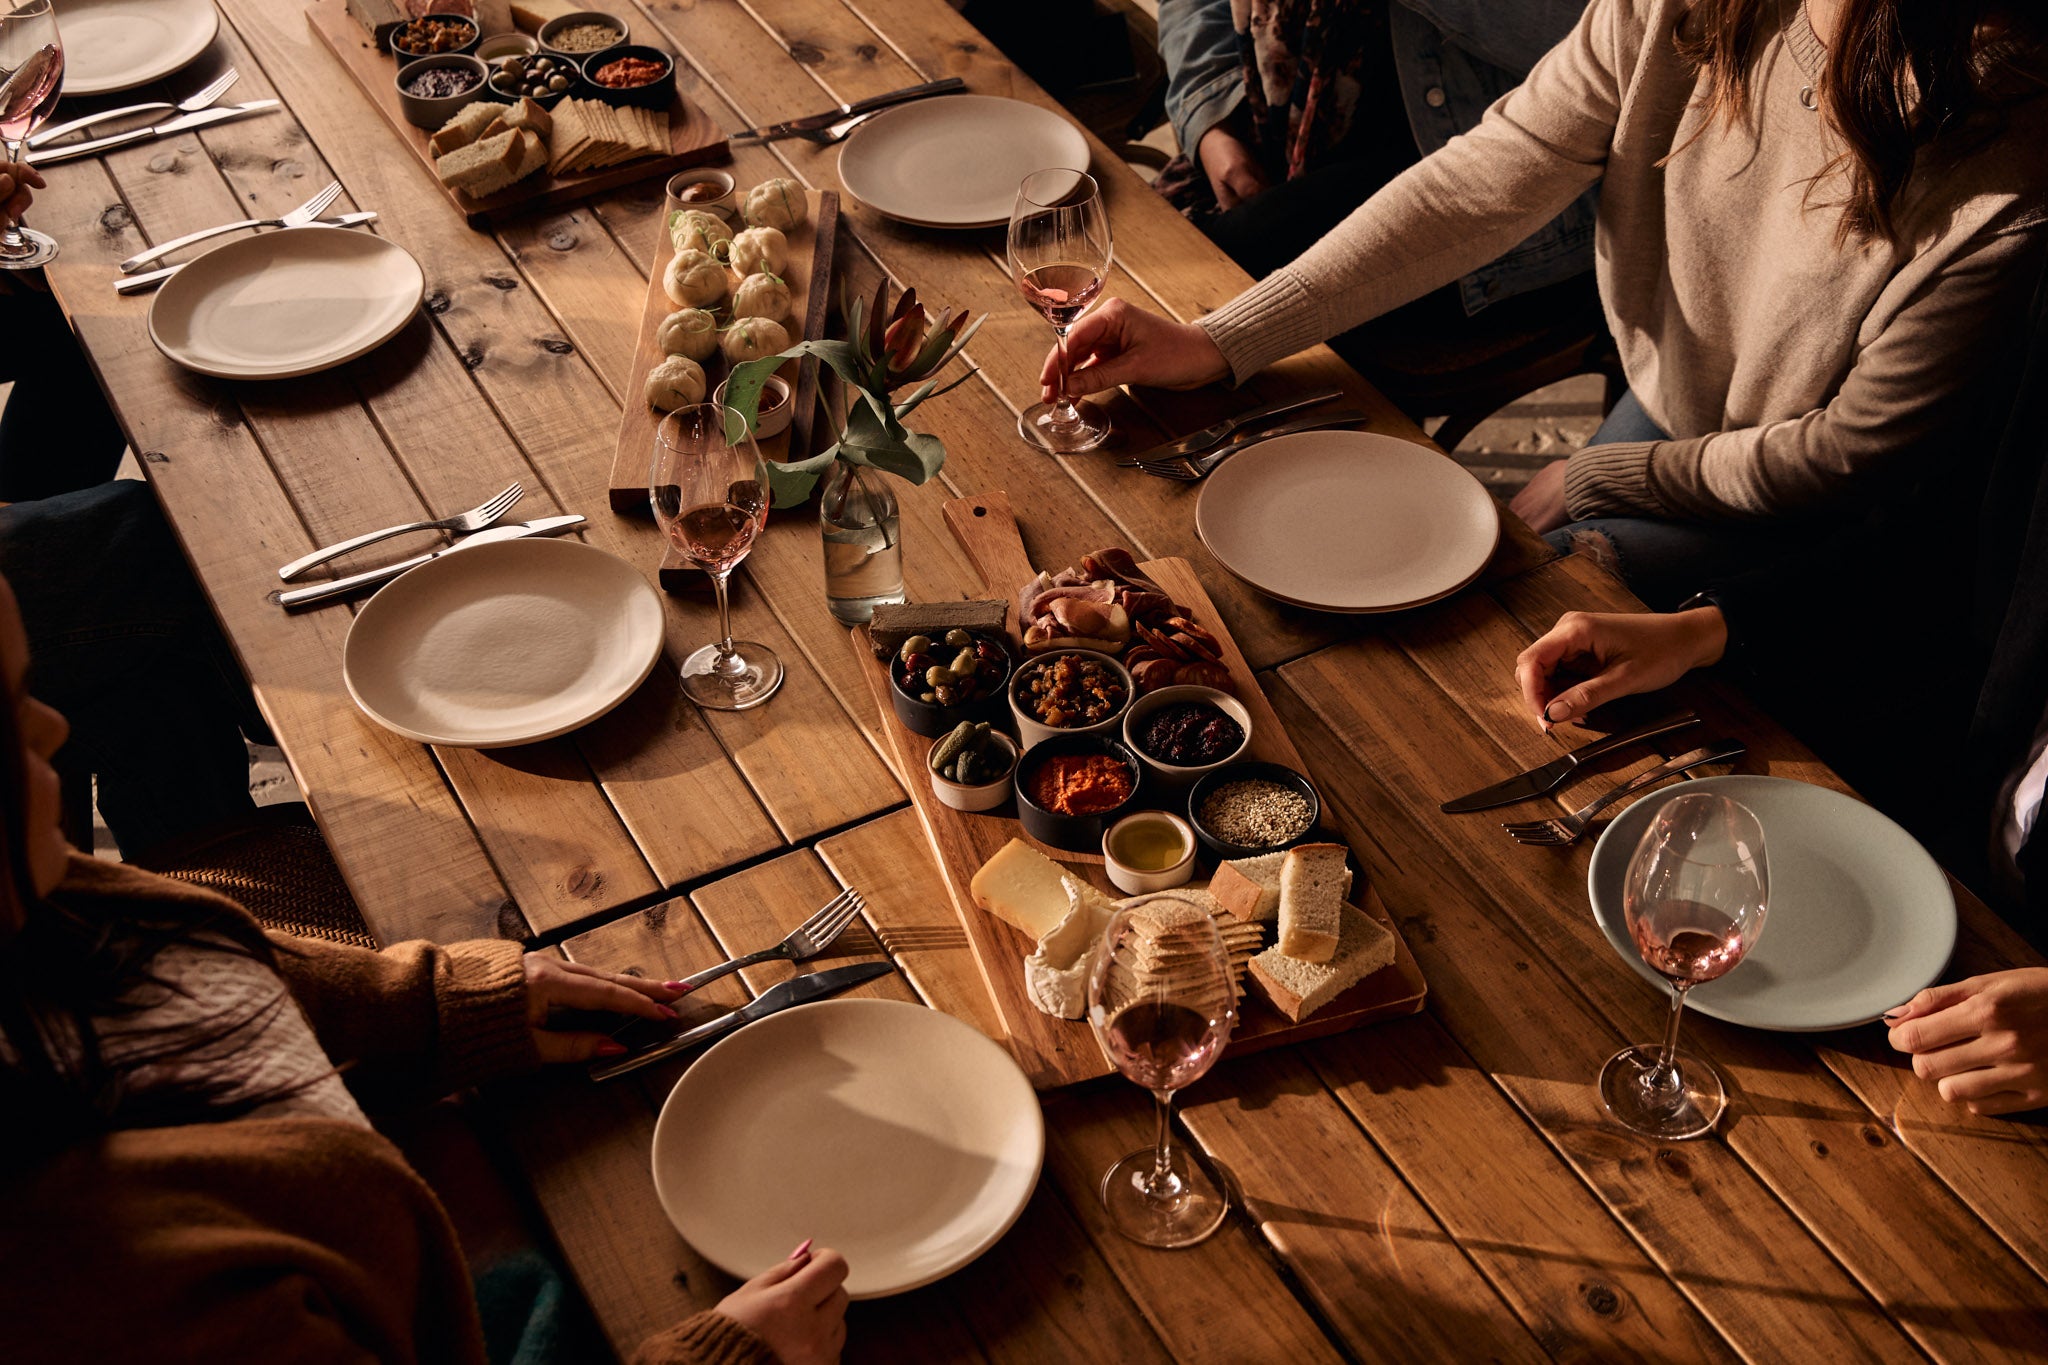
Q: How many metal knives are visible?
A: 7